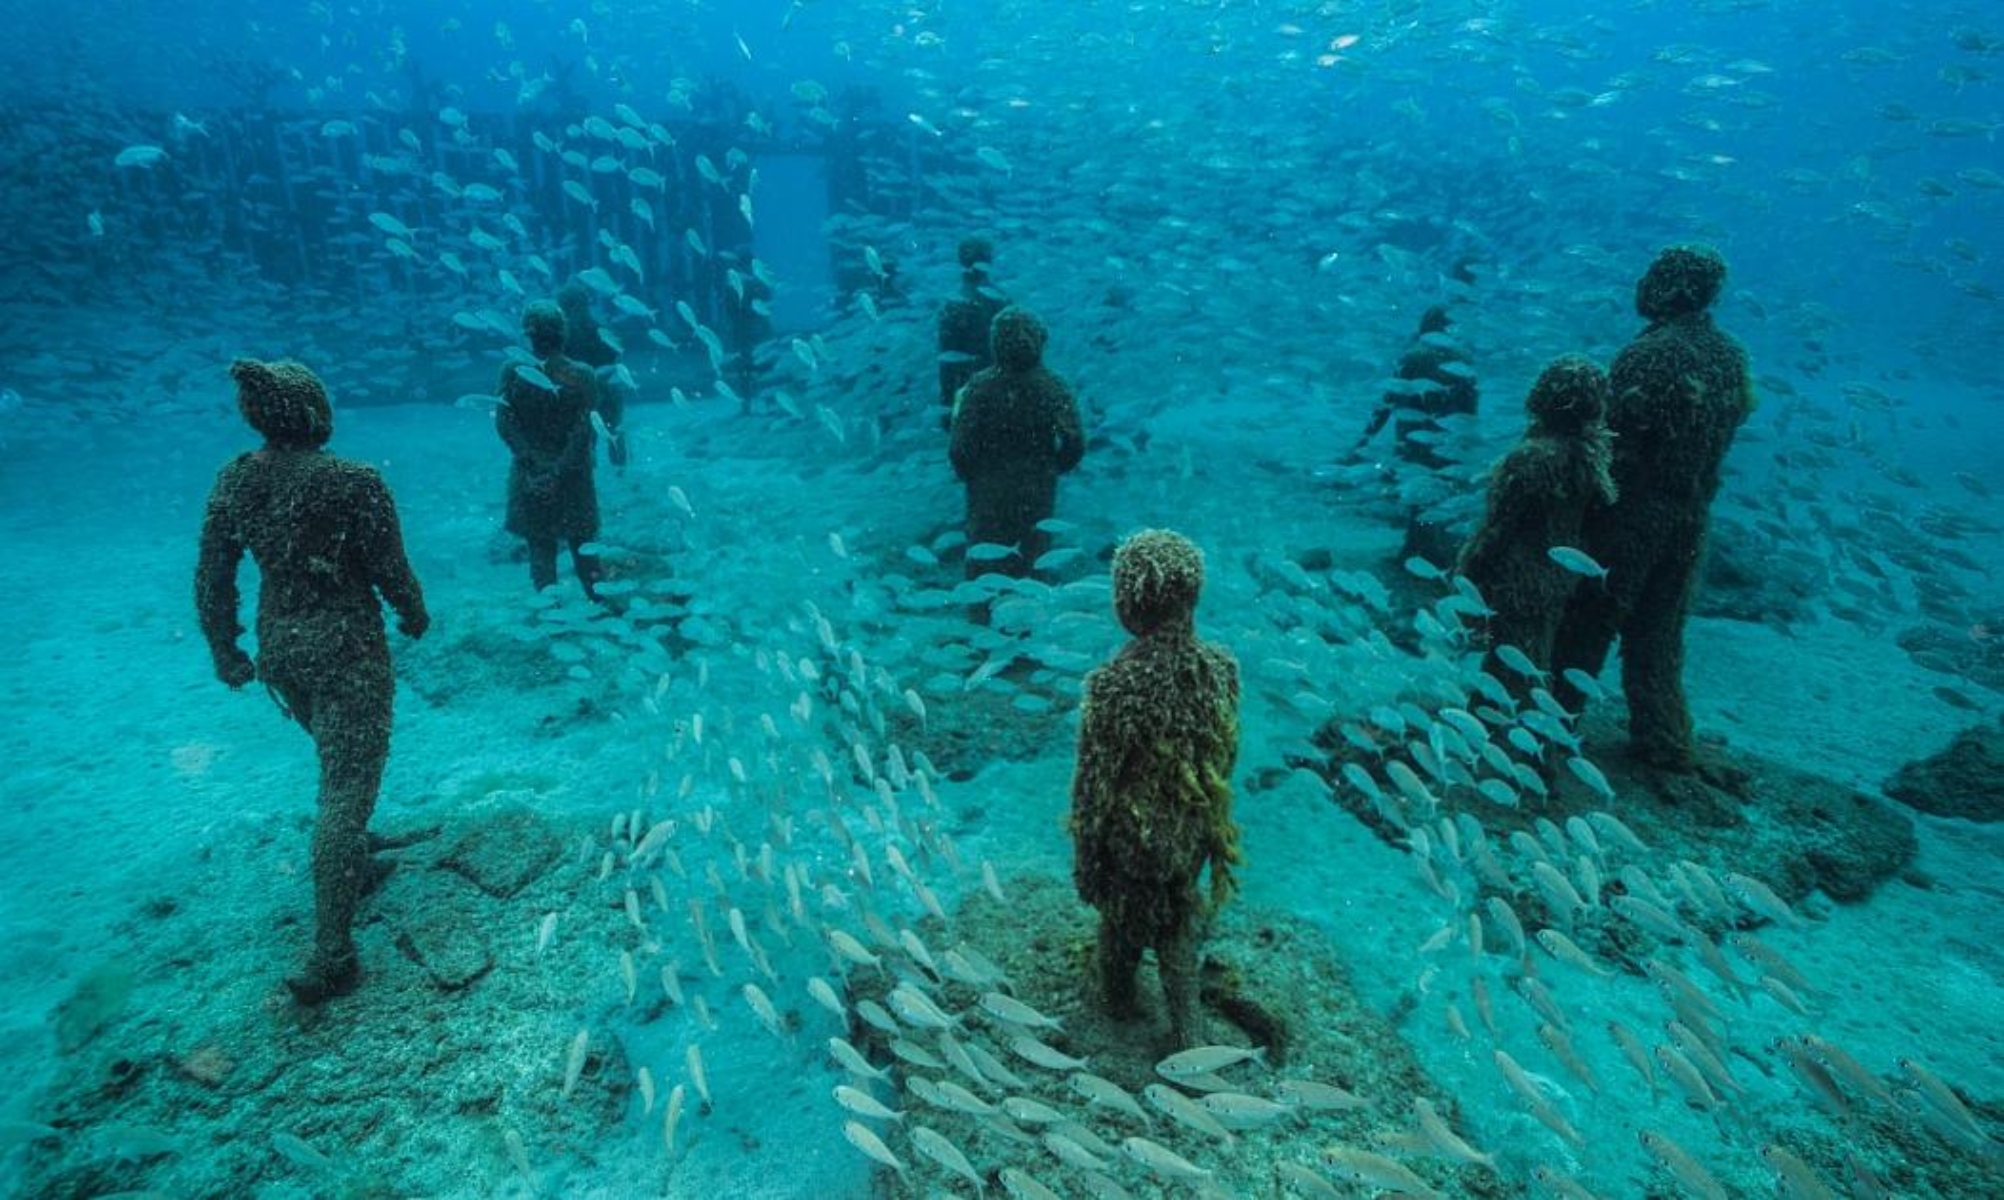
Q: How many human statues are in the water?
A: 9